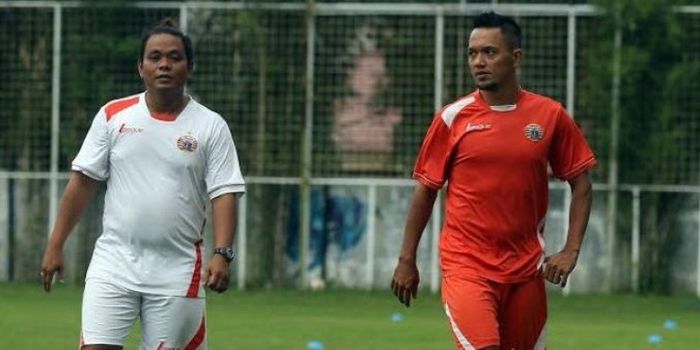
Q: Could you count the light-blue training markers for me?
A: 4